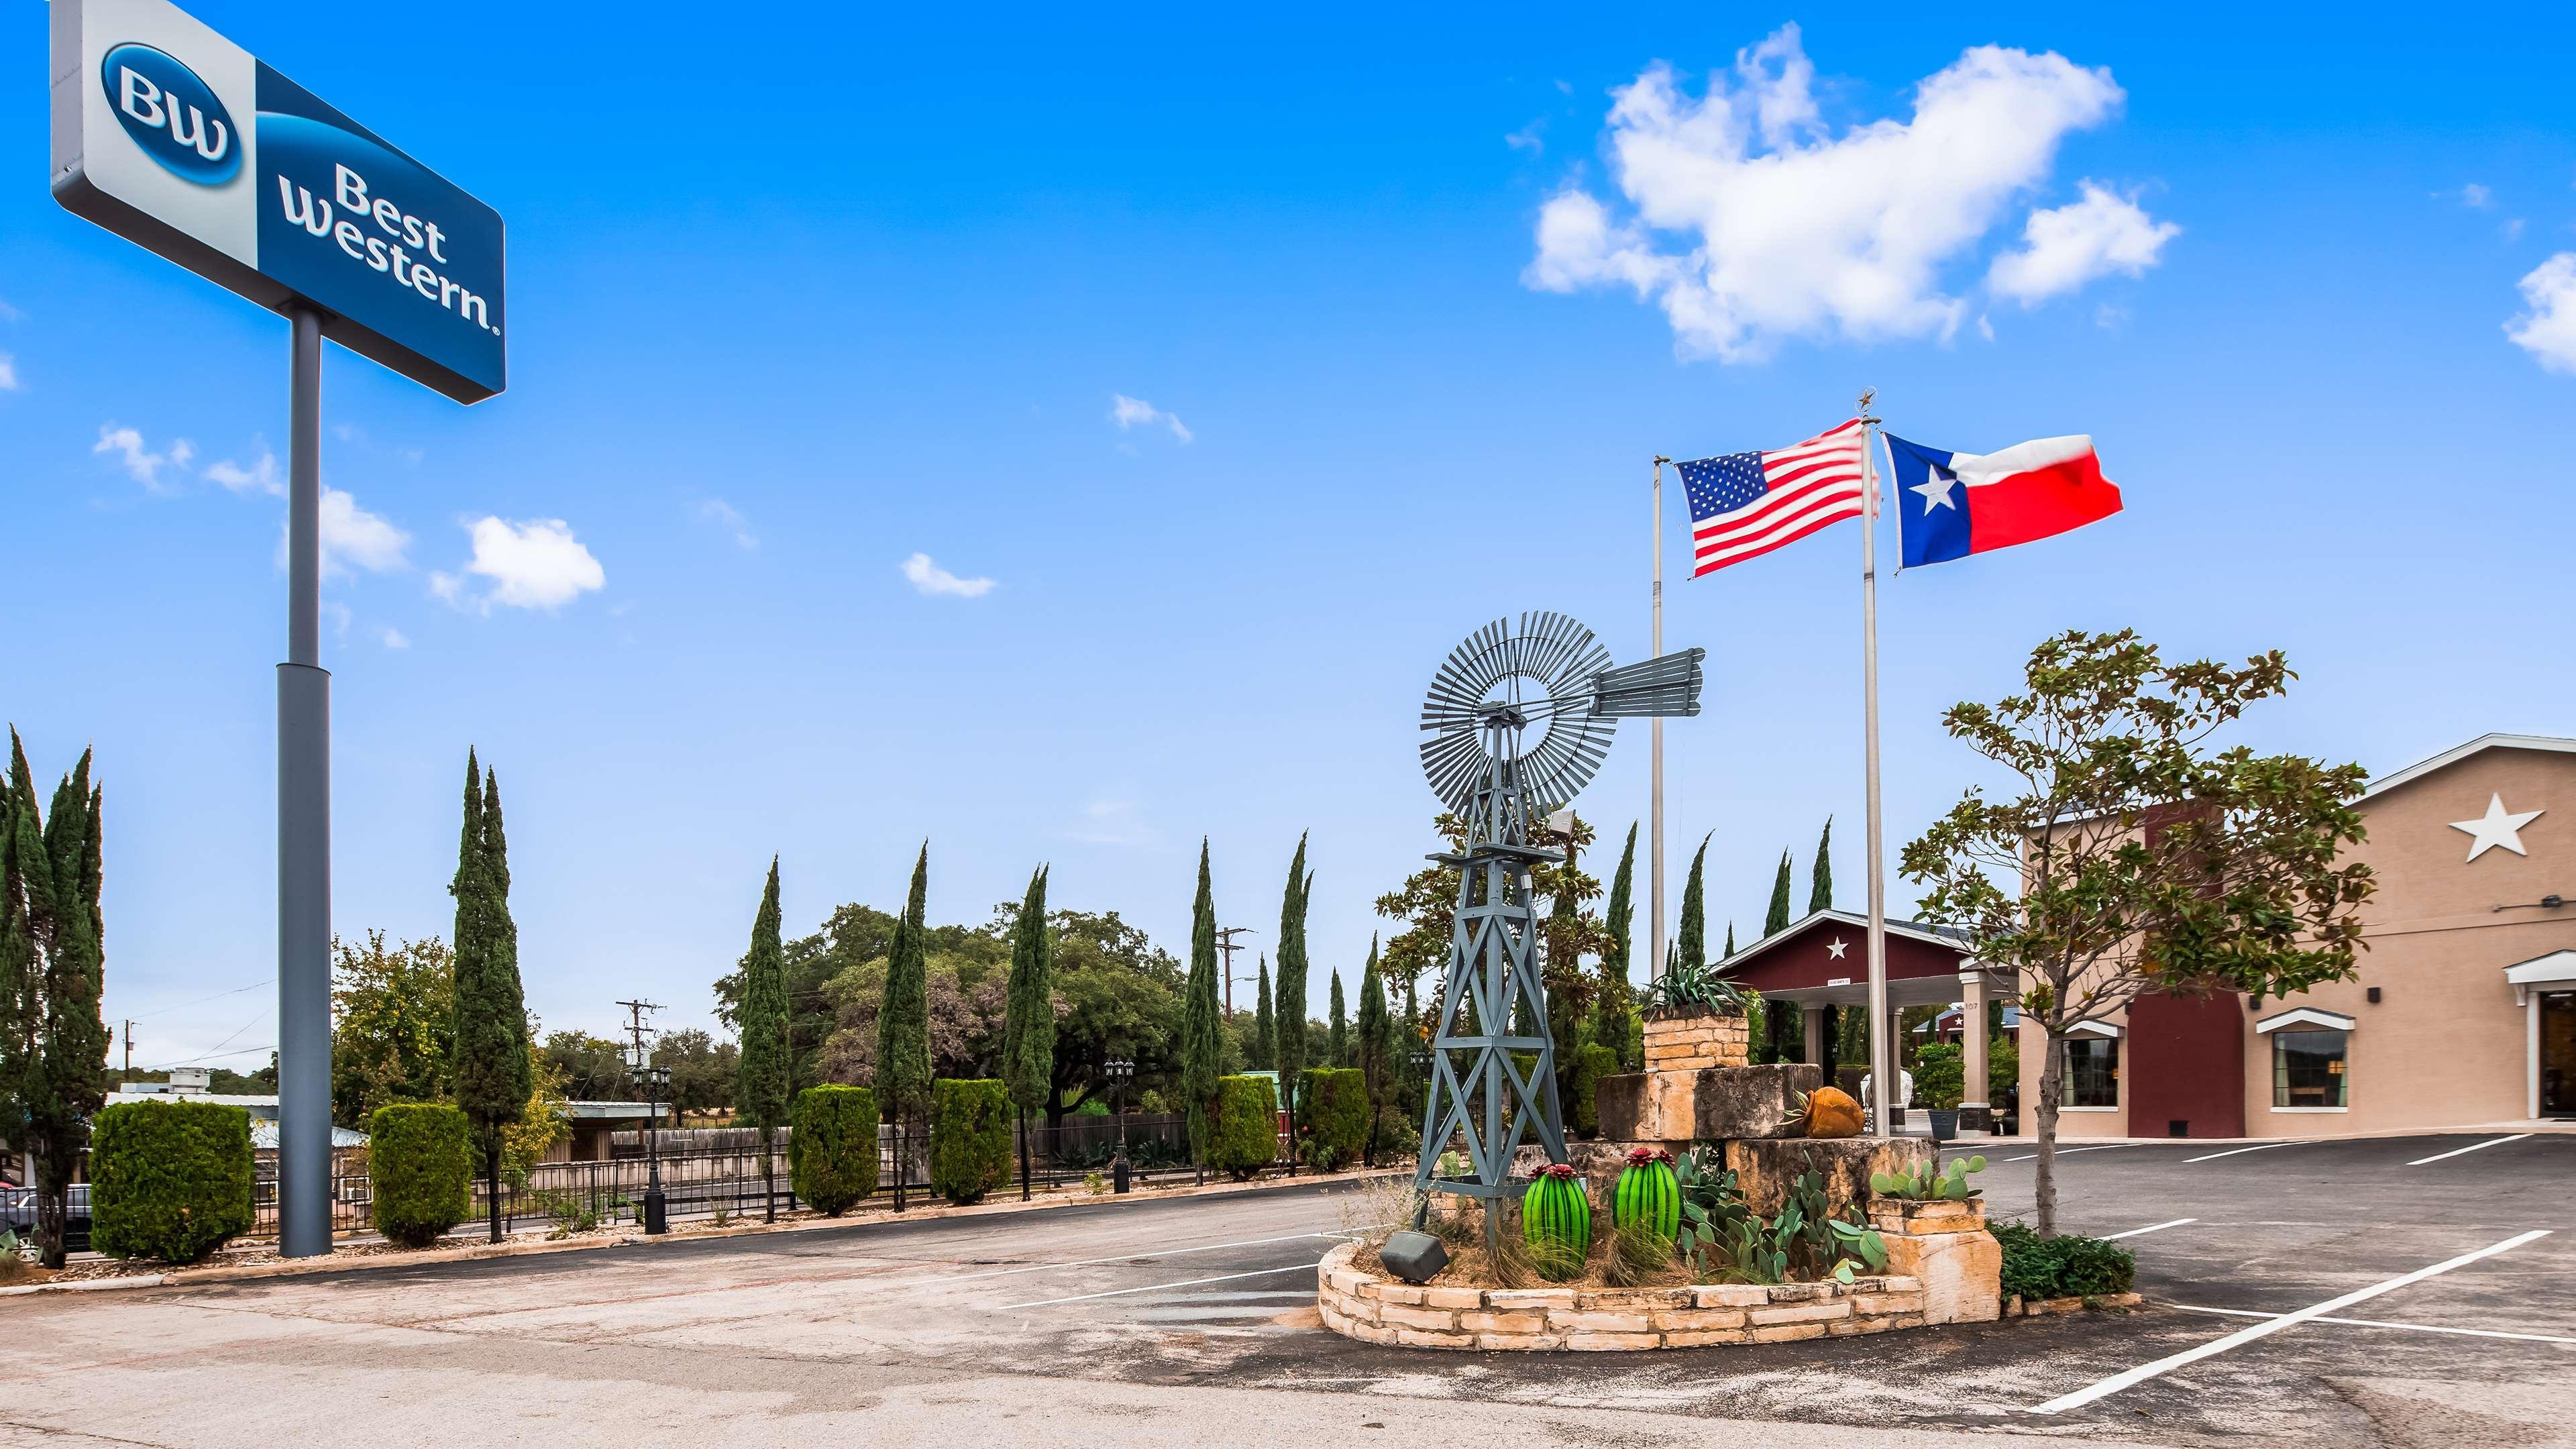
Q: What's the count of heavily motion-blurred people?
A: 0